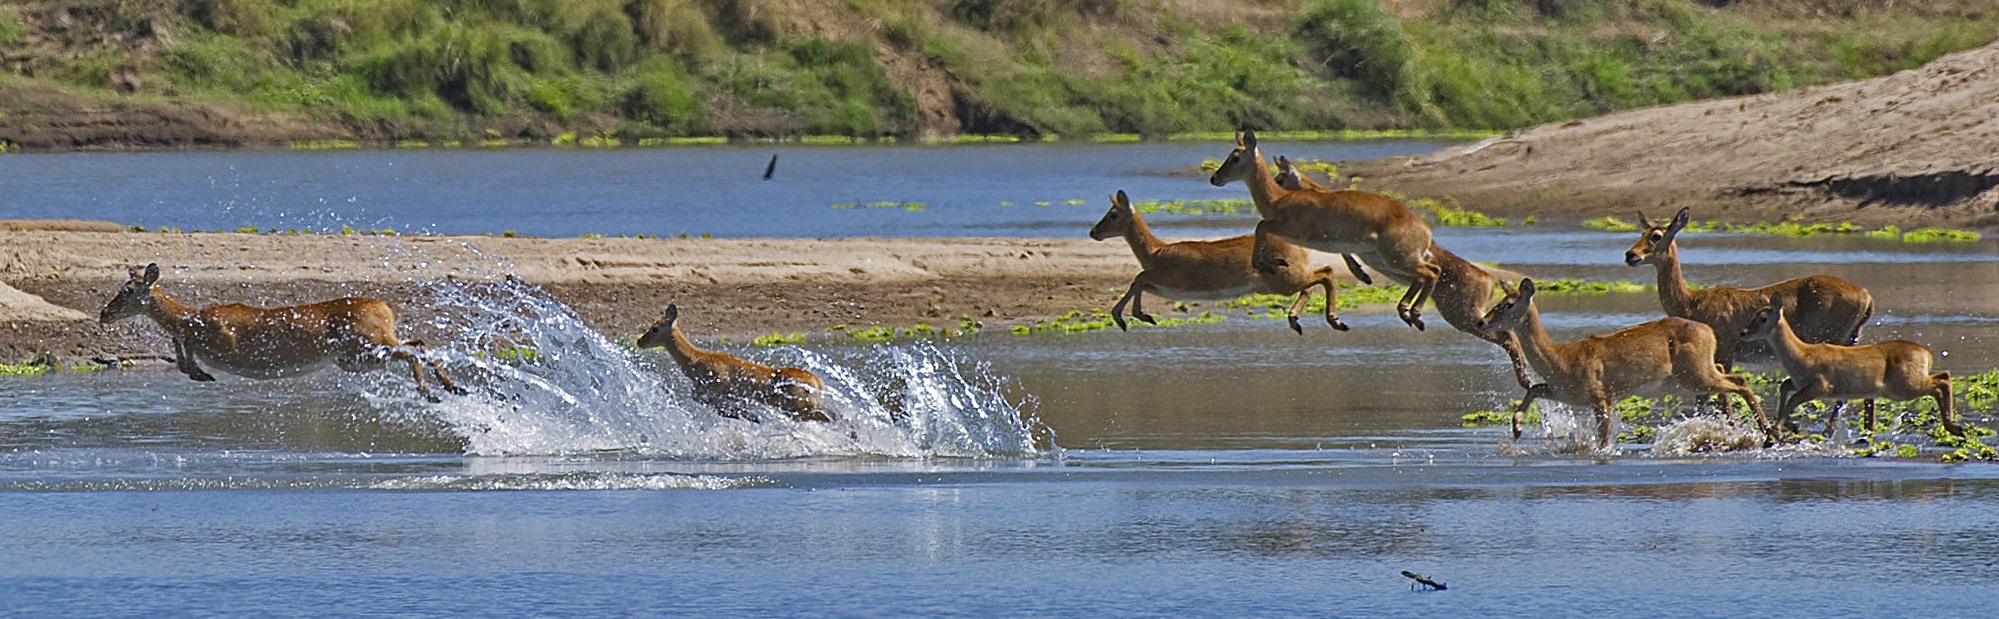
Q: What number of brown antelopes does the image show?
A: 8